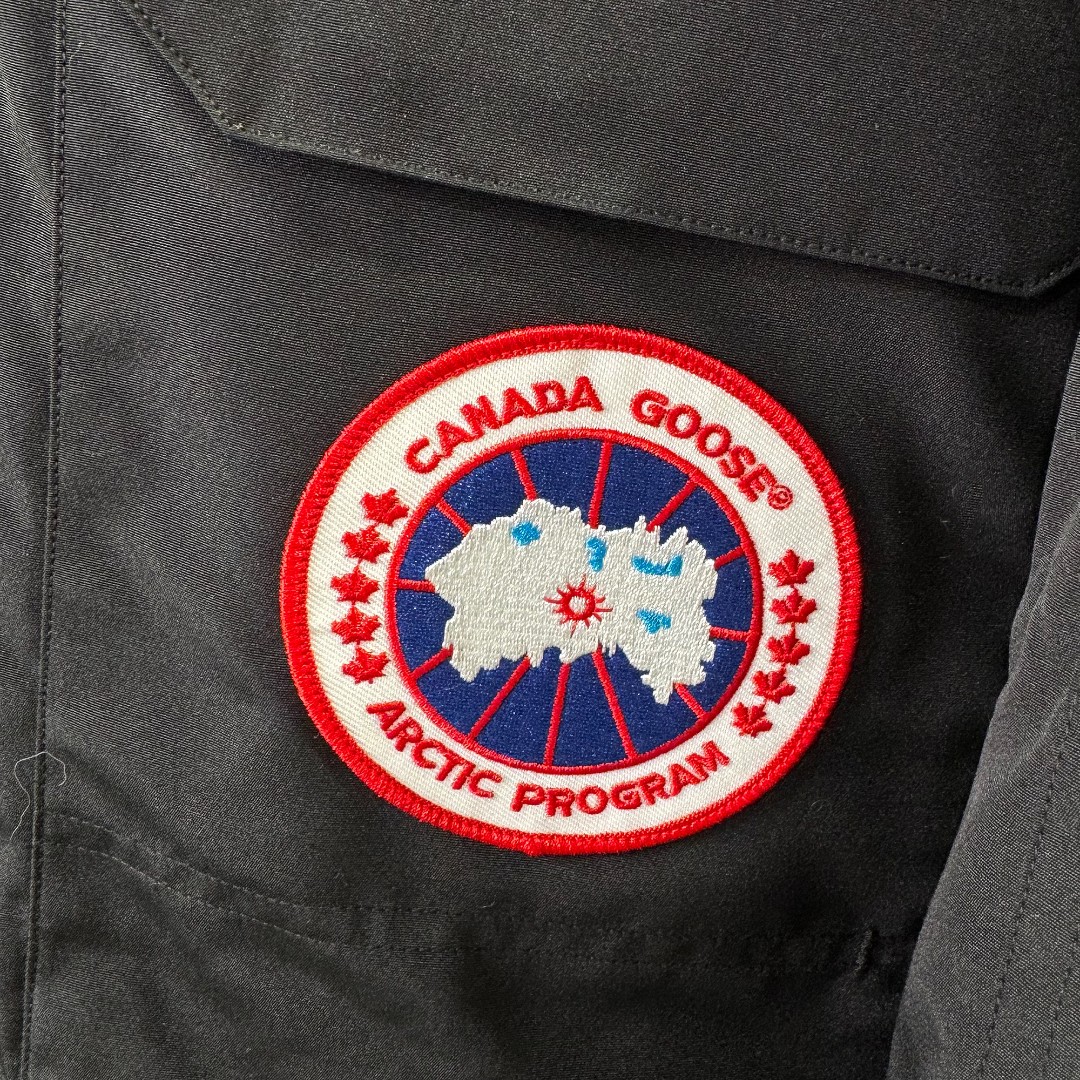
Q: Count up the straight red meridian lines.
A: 12